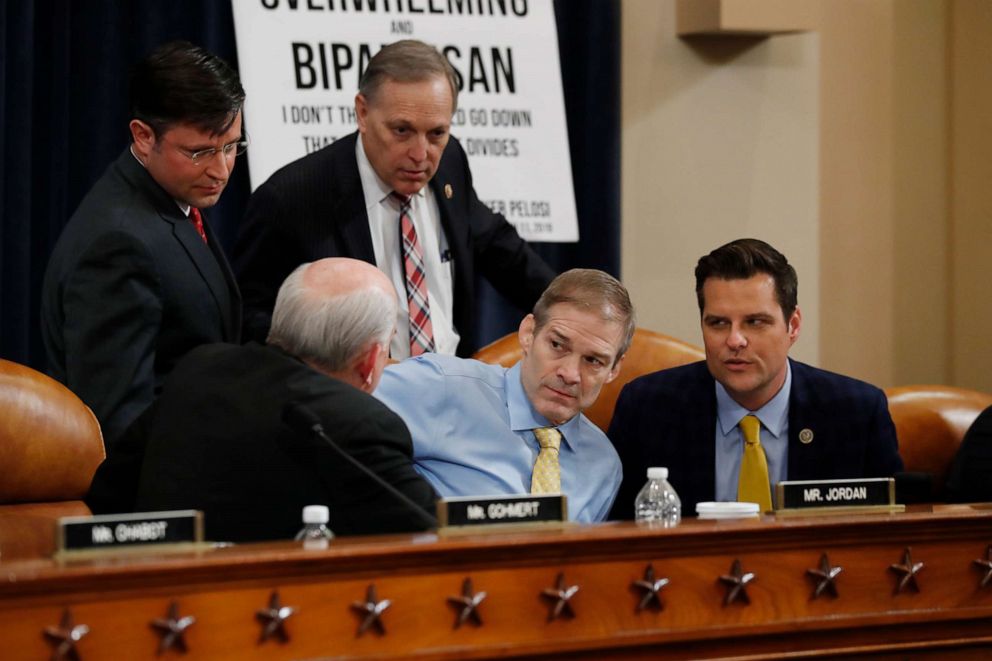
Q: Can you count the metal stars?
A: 11